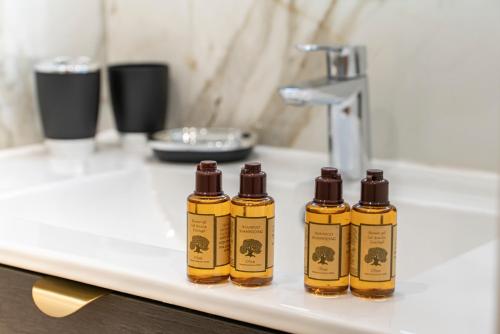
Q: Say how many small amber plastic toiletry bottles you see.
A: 4